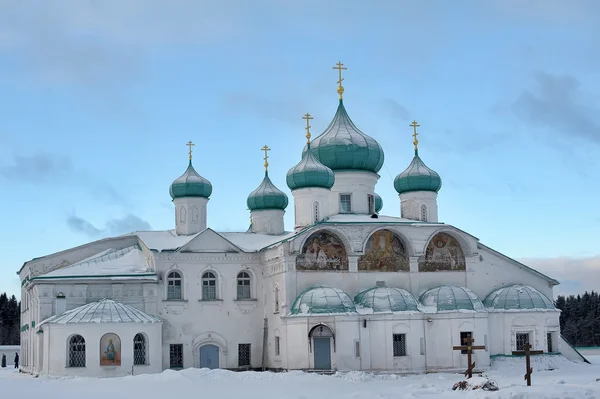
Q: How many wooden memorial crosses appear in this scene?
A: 2